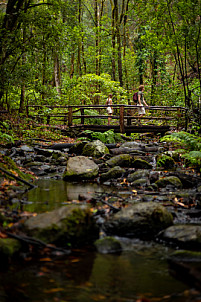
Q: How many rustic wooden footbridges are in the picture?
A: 1